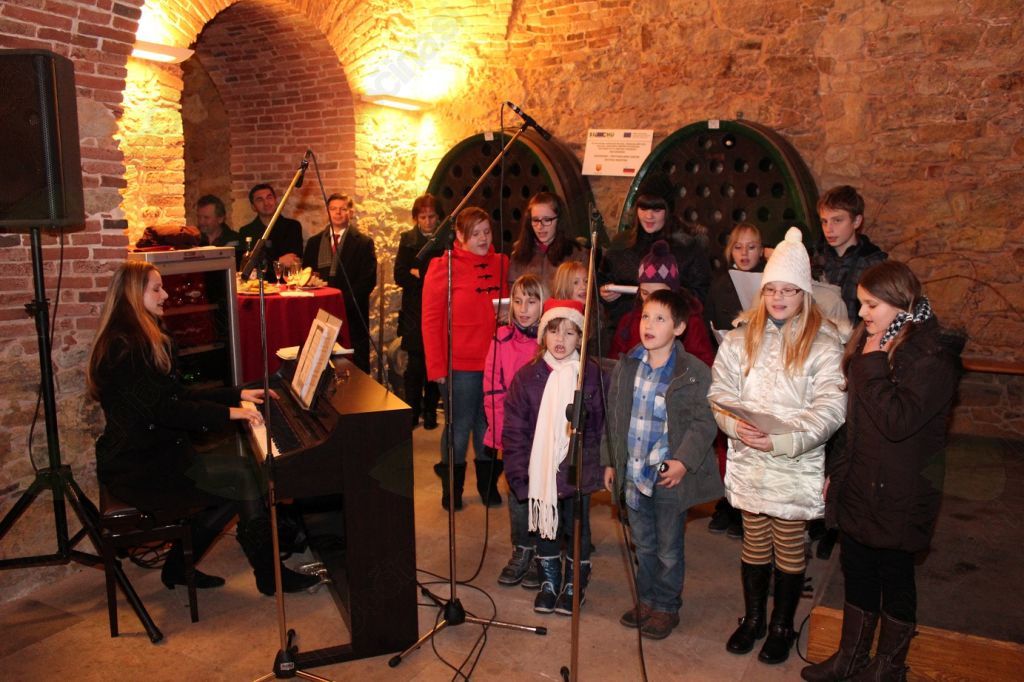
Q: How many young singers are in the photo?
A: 12